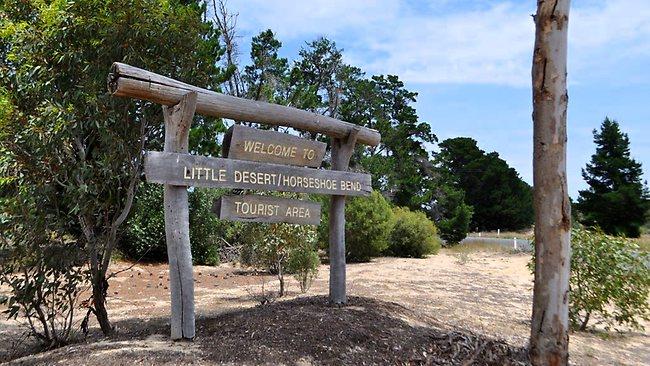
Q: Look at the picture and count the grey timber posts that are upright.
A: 2